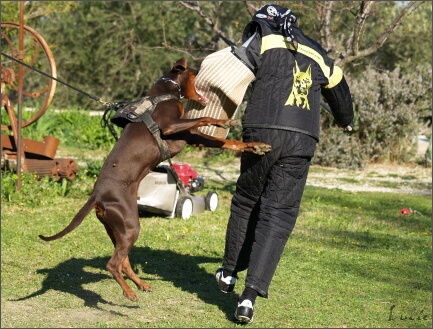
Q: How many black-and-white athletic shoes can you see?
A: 2